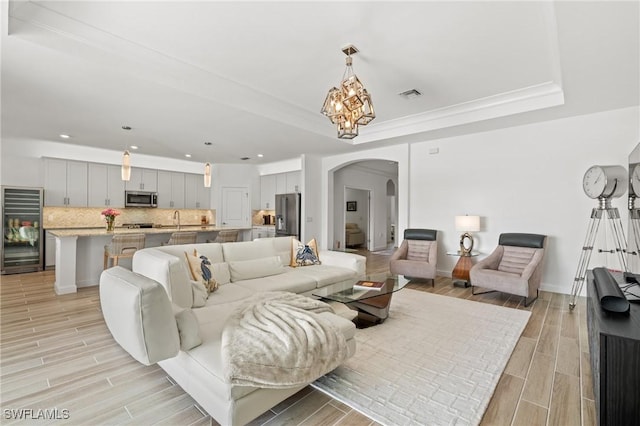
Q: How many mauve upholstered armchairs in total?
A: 2